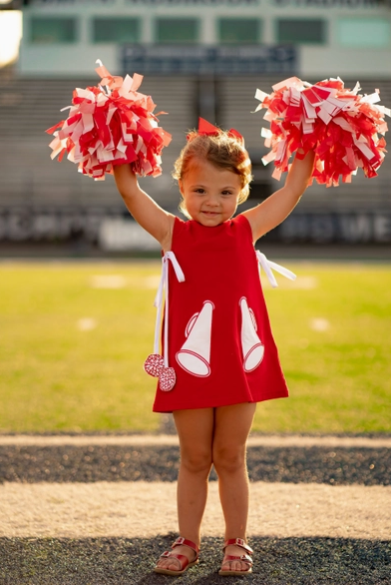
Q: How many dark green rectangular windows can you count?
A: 5